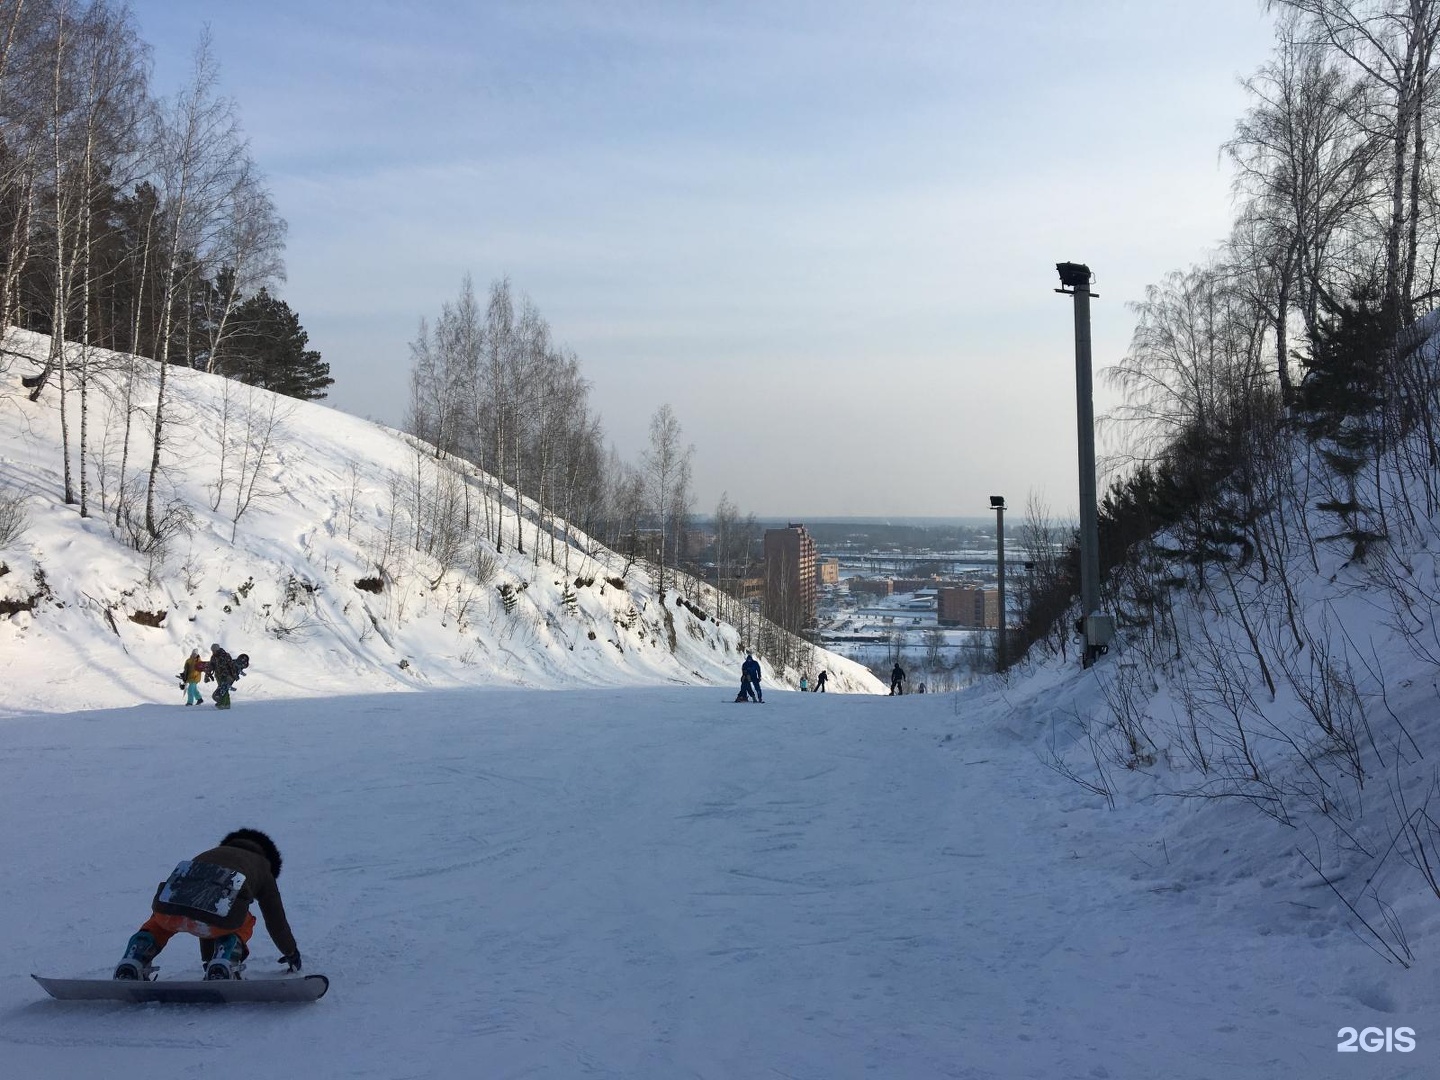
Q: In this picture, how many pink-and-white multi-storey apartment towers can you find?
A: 1